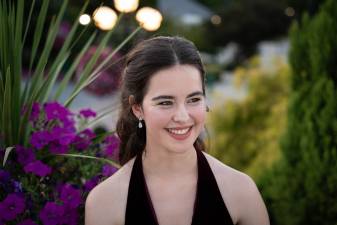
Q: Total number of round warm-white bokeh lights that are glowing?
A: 4